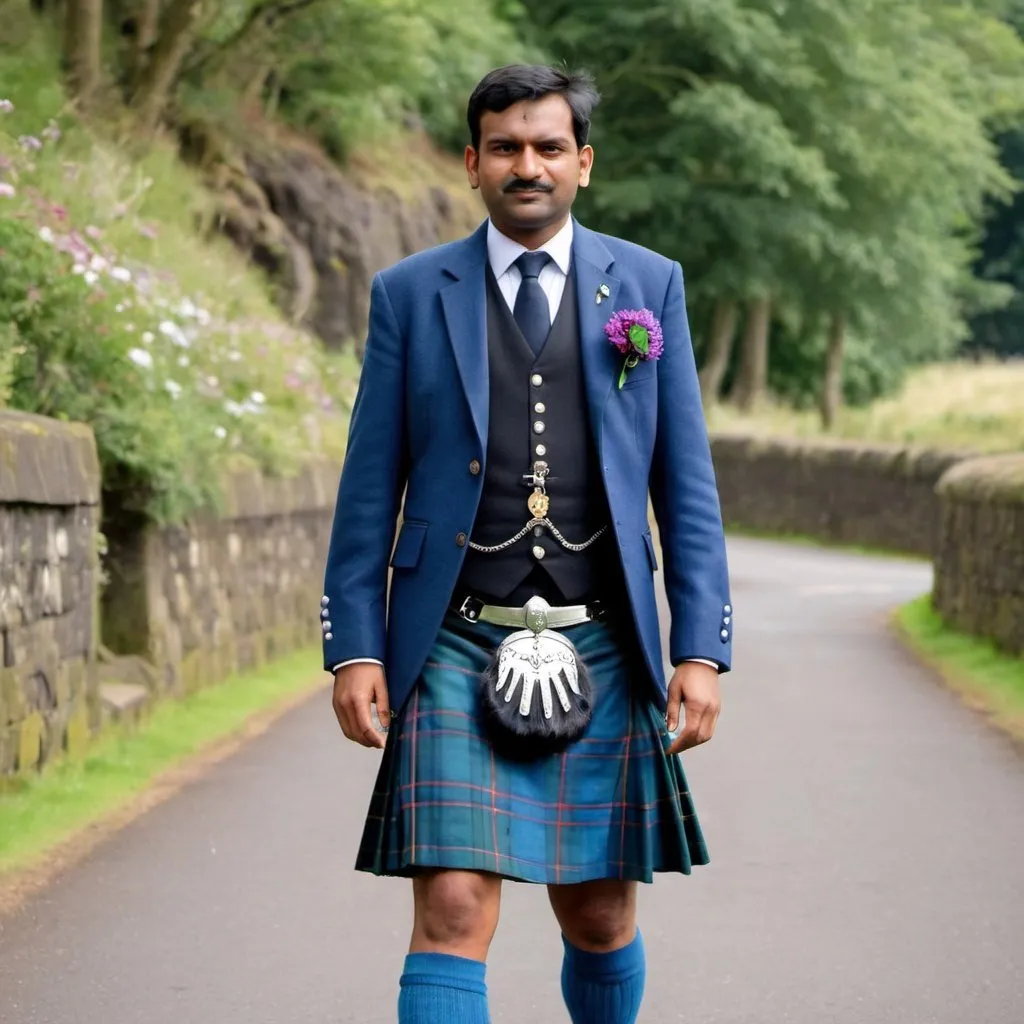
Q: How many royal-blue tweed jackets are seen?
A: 1